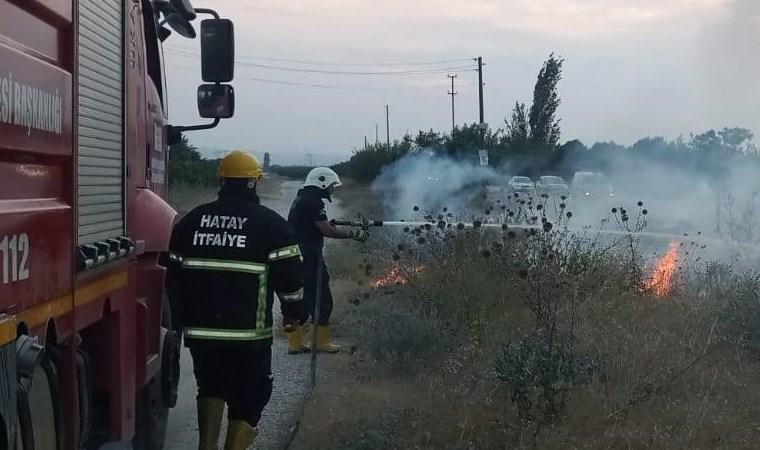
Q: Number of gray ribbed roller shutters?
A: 1